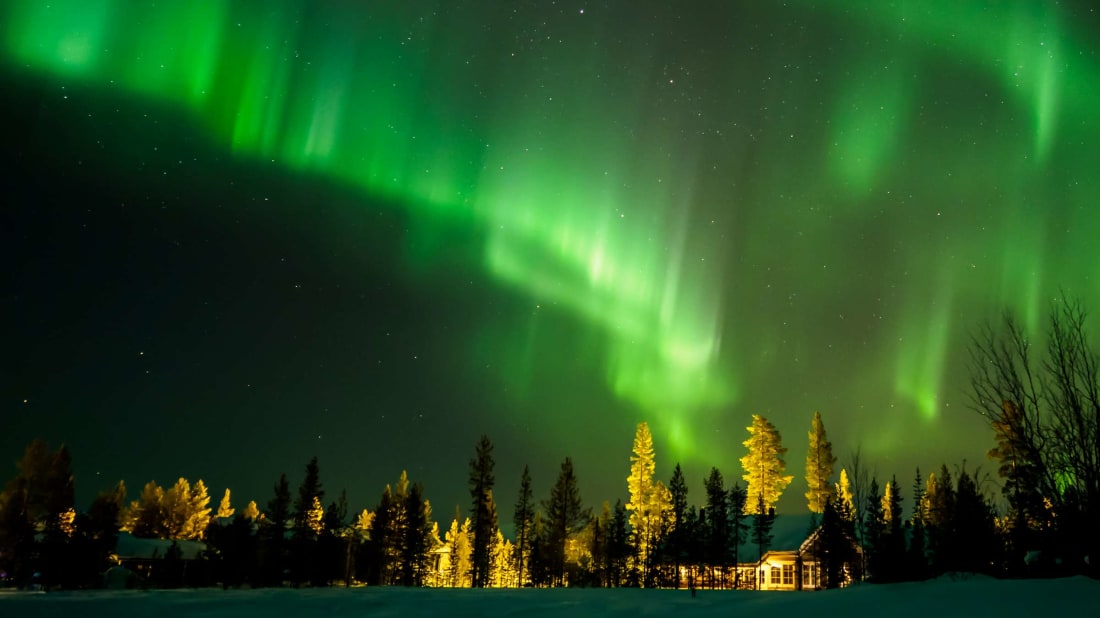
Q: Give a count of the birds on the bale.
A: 0